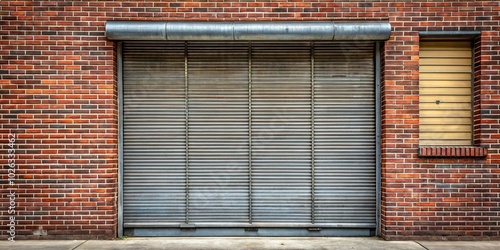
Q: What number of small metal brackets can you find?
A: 3